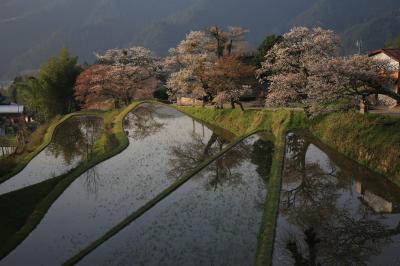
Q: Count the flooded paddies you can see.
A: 4